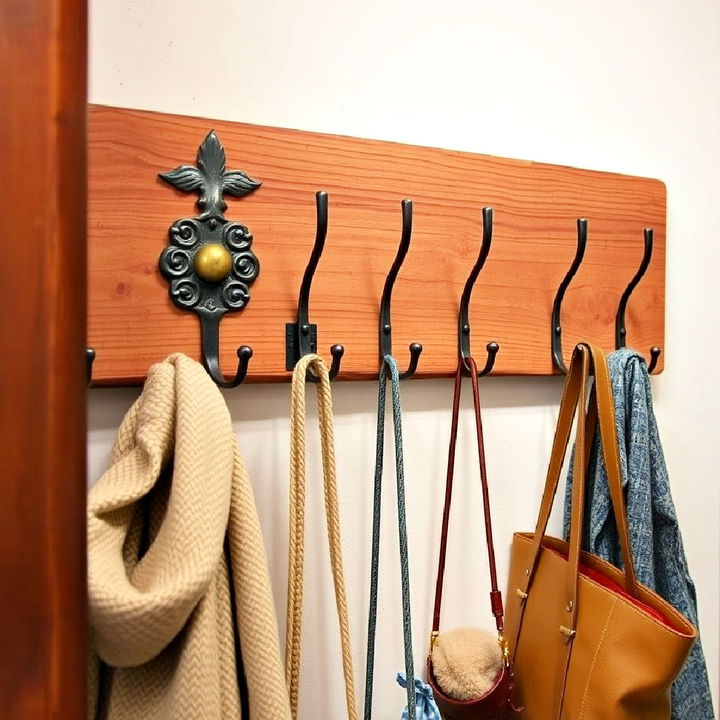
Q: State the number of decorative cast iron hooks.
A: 1